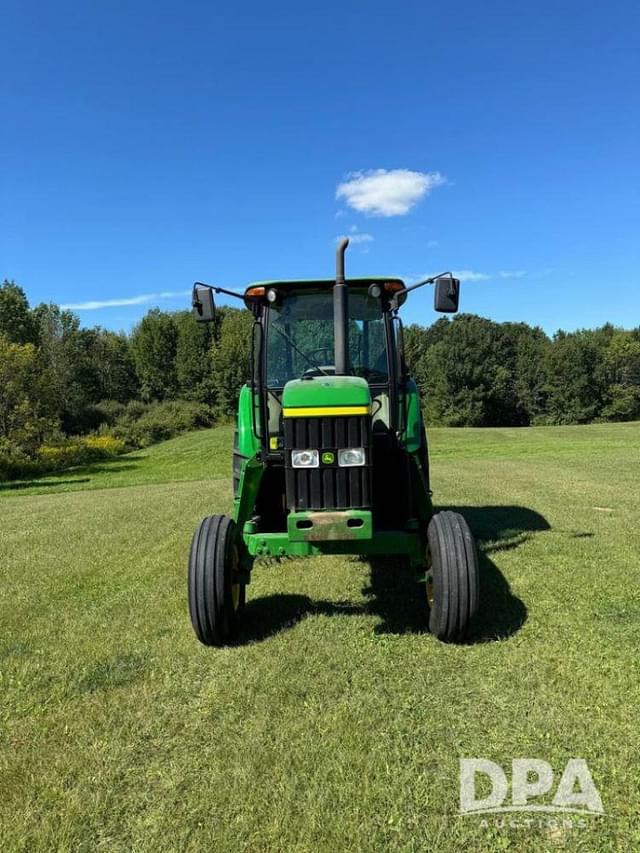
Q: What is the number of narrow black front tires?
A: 2